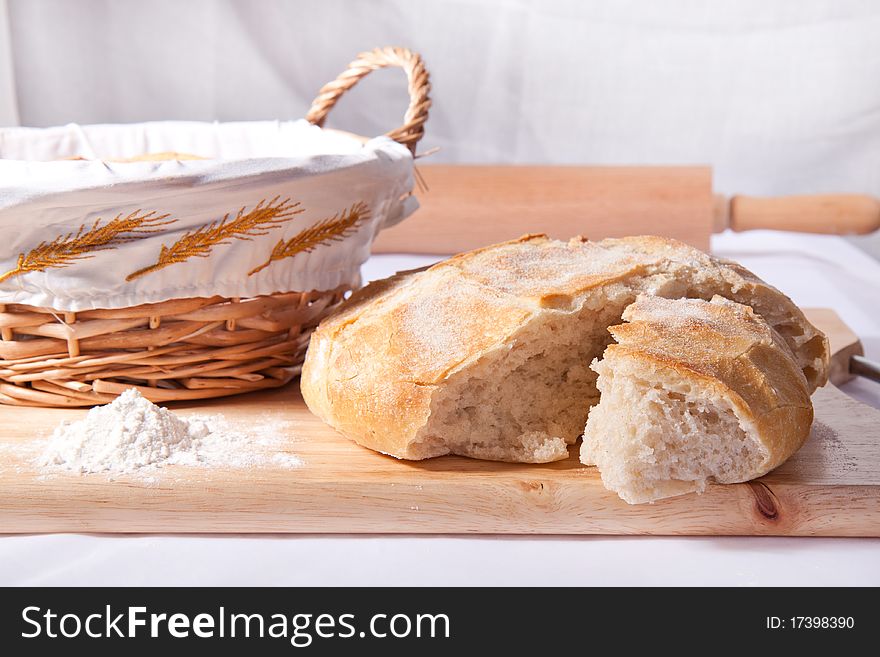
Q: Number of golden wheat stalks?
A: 3